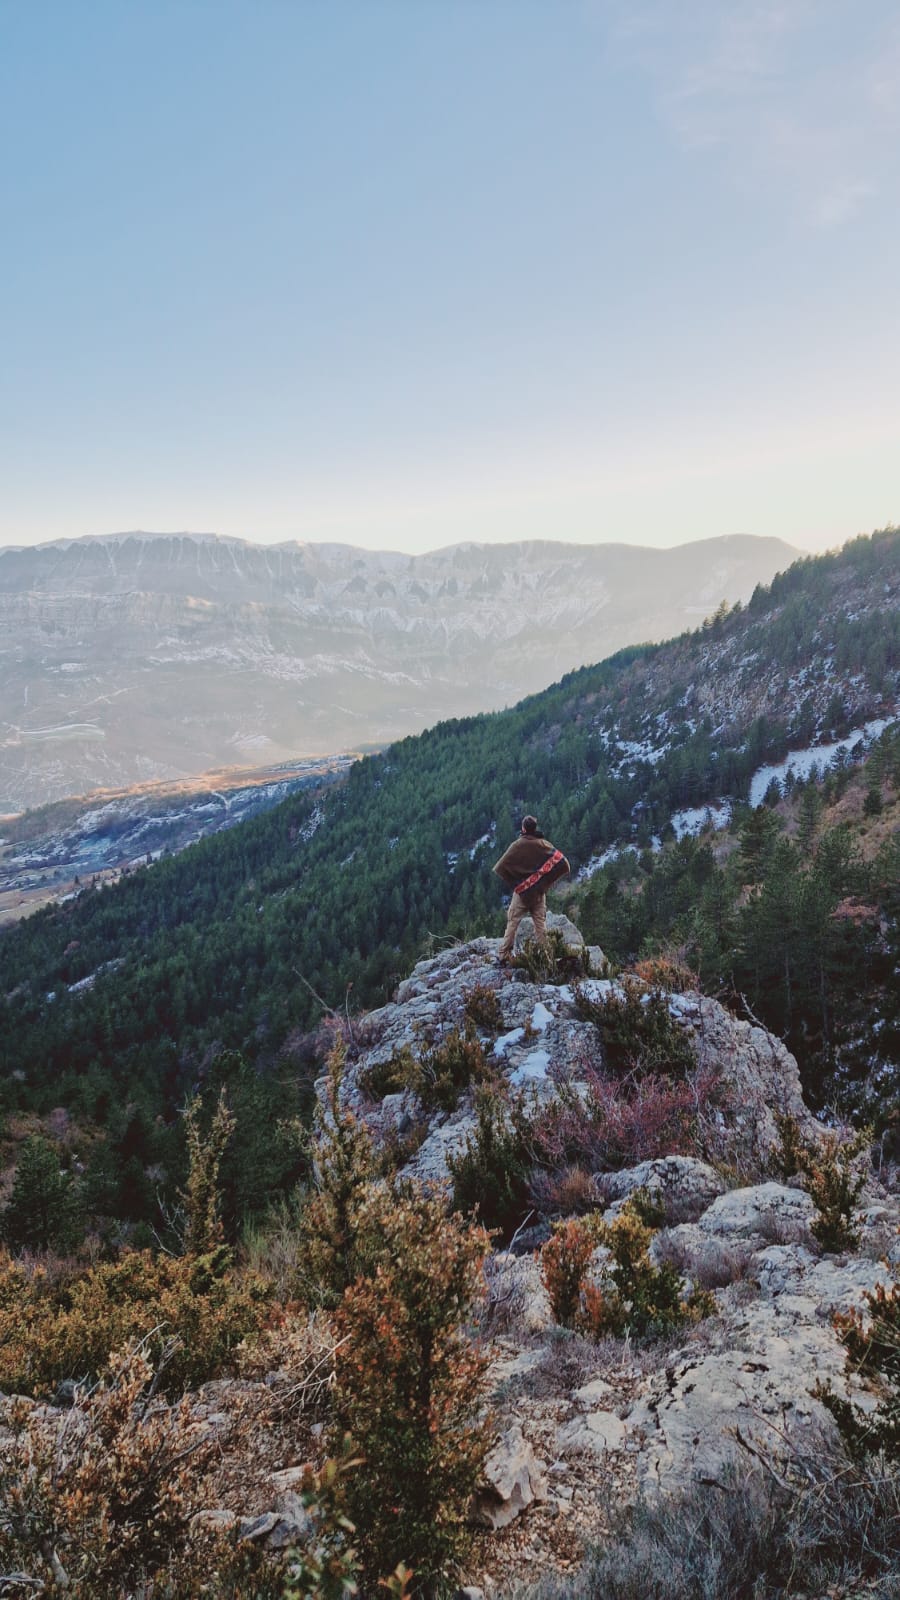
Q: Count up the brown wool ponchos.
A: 1